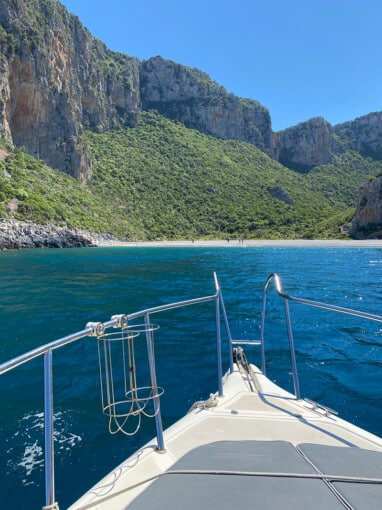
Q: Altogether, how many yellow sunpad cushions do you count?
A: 0